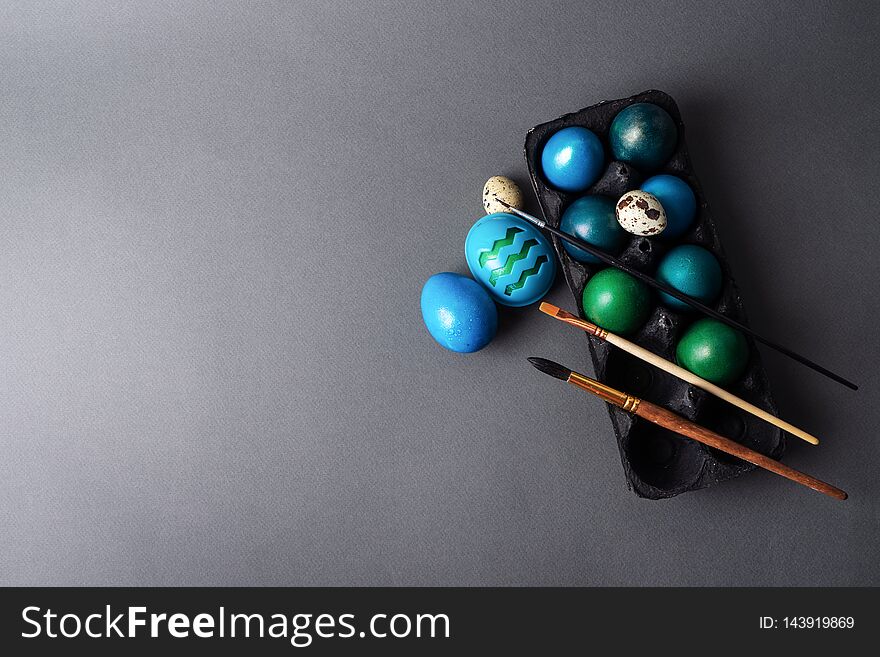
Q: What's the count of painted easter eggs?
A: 9